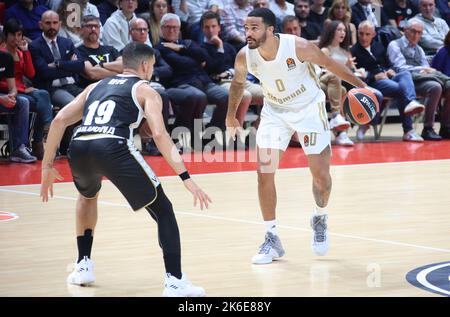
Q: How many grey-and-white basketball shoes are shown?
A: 2